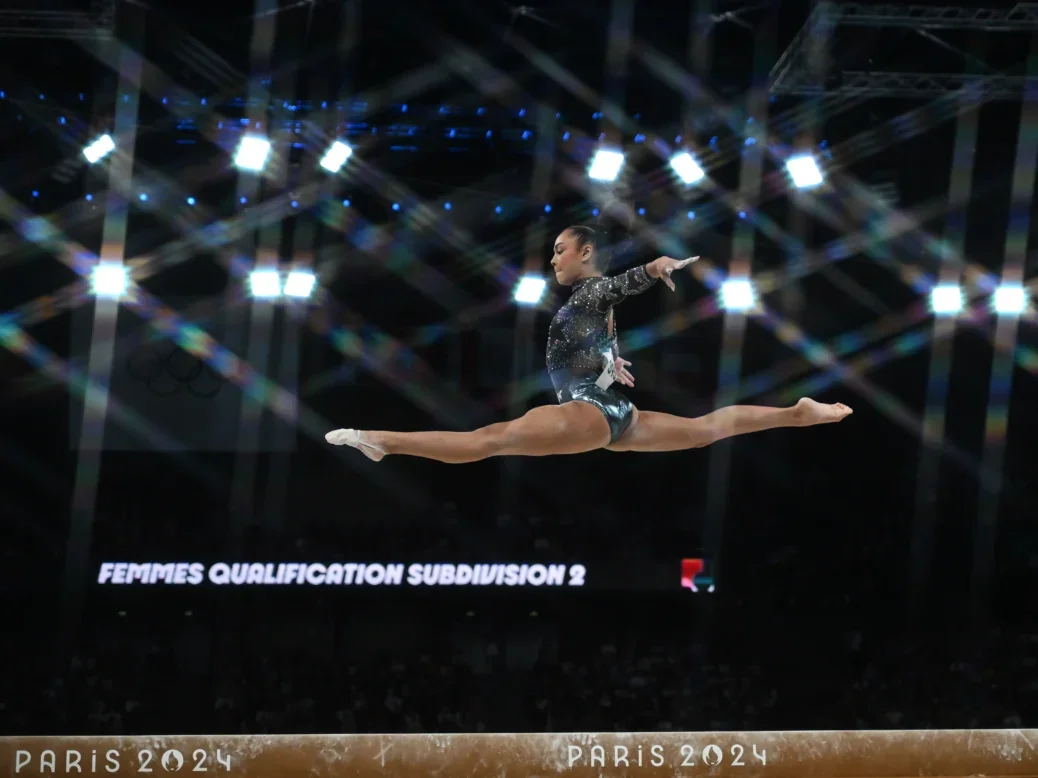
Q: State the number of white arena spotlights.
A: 13